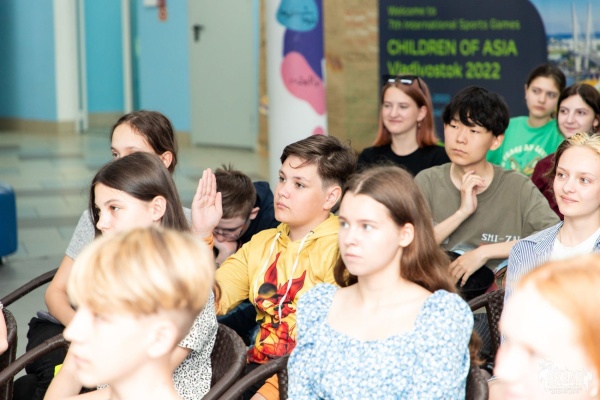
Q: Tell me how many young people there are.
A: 12